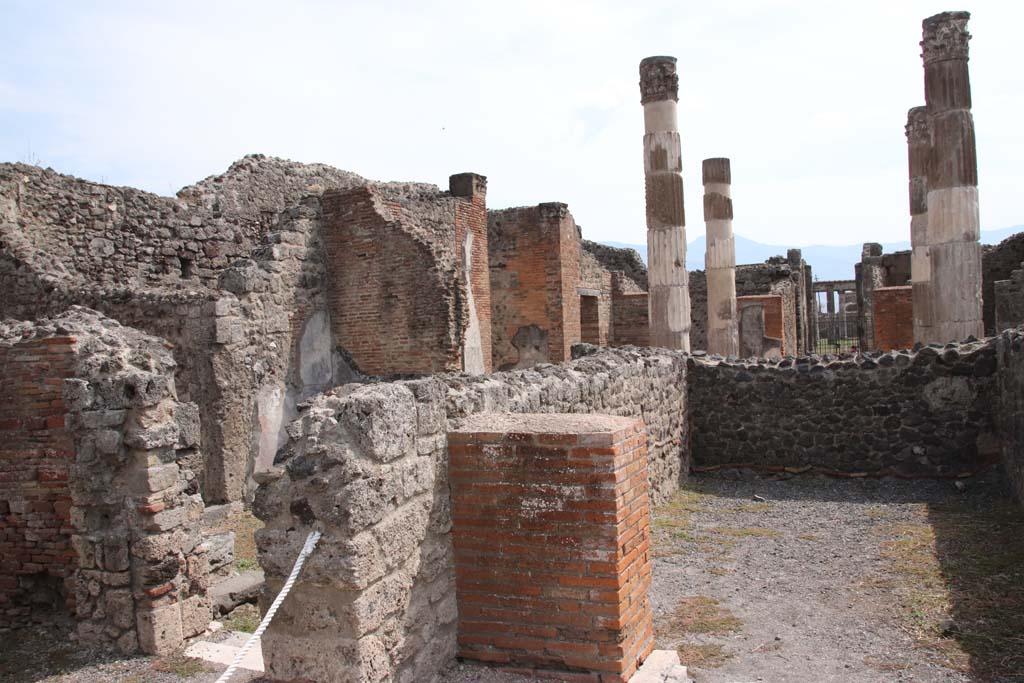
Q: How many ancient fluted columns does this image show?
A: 4